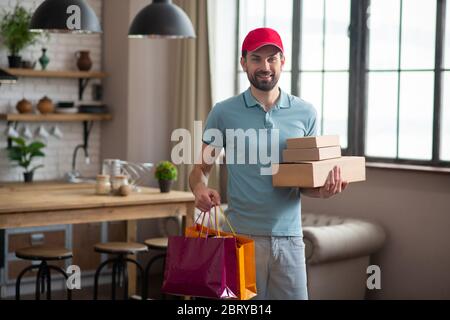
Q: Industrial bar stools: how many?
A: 3